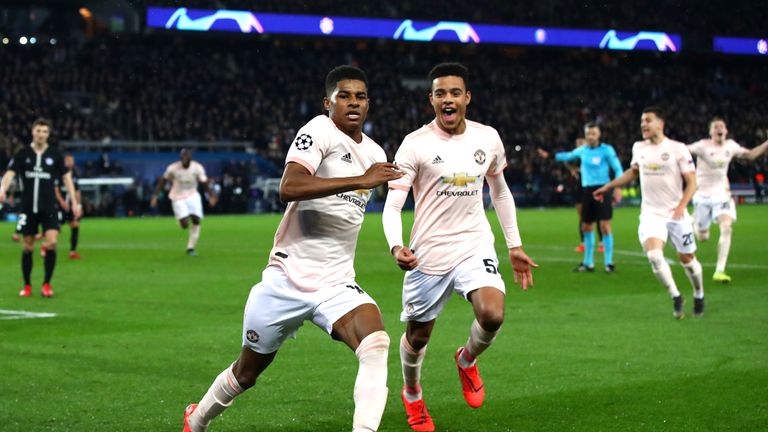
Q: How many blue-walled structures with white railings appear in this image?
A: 1